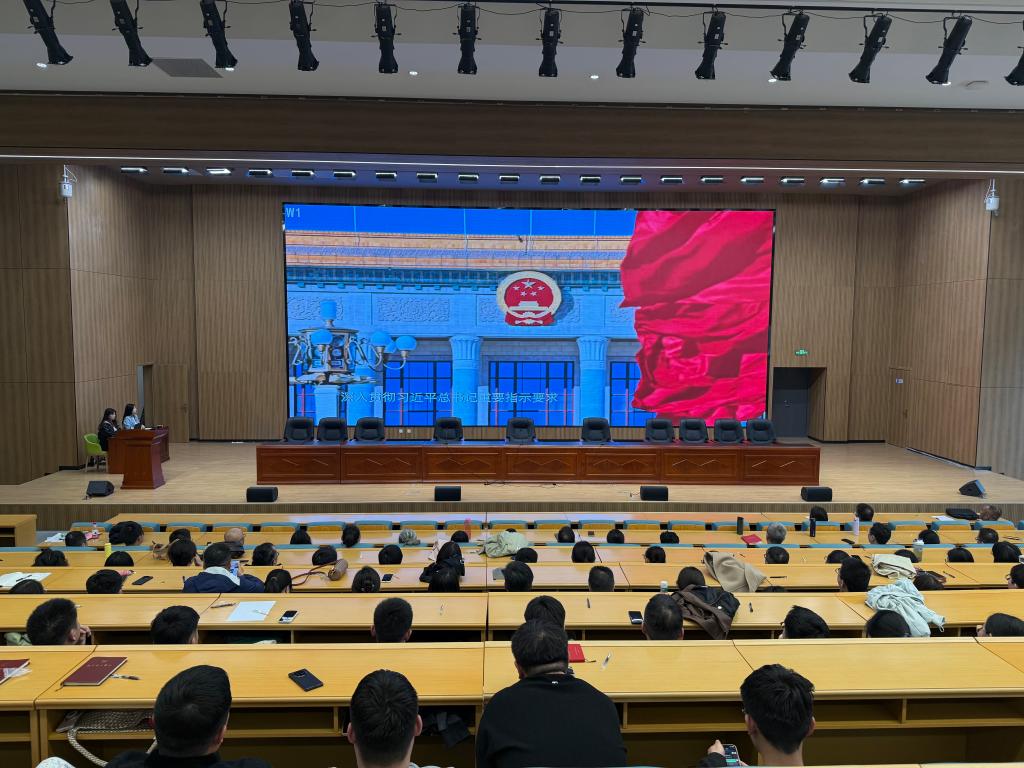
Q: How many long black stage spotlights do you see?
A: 13